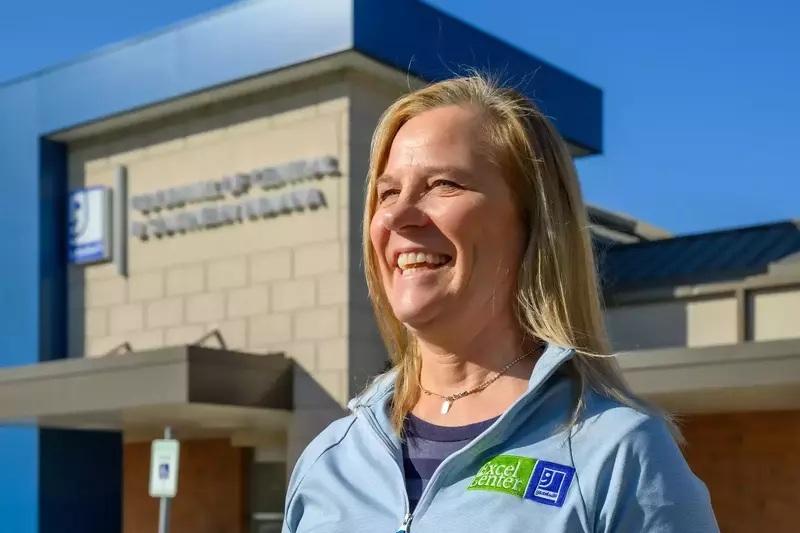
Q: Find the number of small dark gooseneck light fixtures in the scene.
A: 2